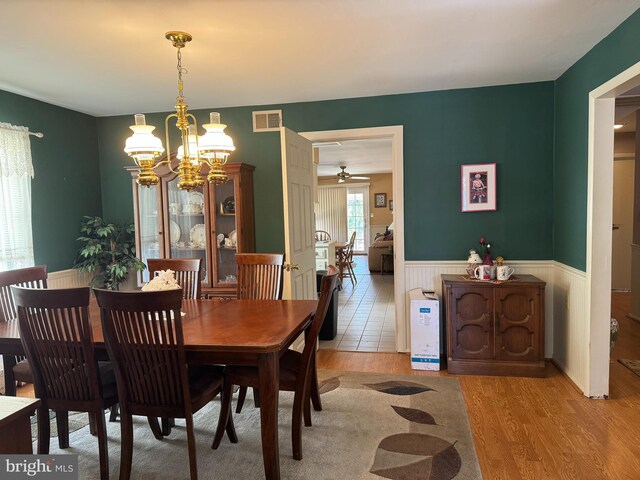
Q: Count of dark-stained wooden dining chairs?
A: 6